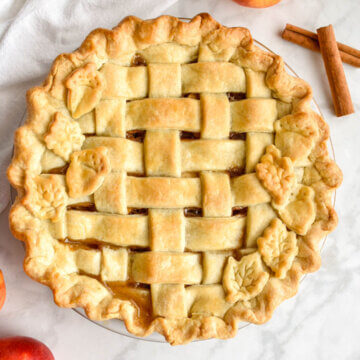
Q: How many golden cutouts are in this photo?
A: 9